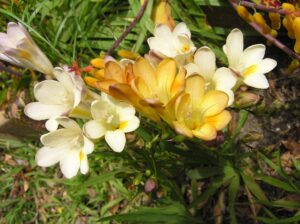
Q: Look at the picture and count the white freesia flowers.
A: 7